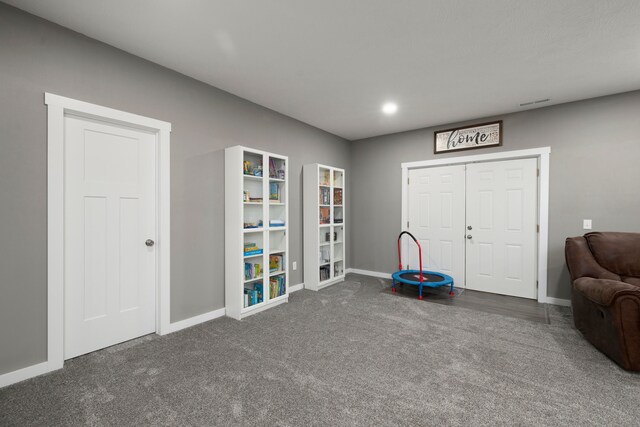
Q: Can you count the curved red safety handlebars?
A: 1